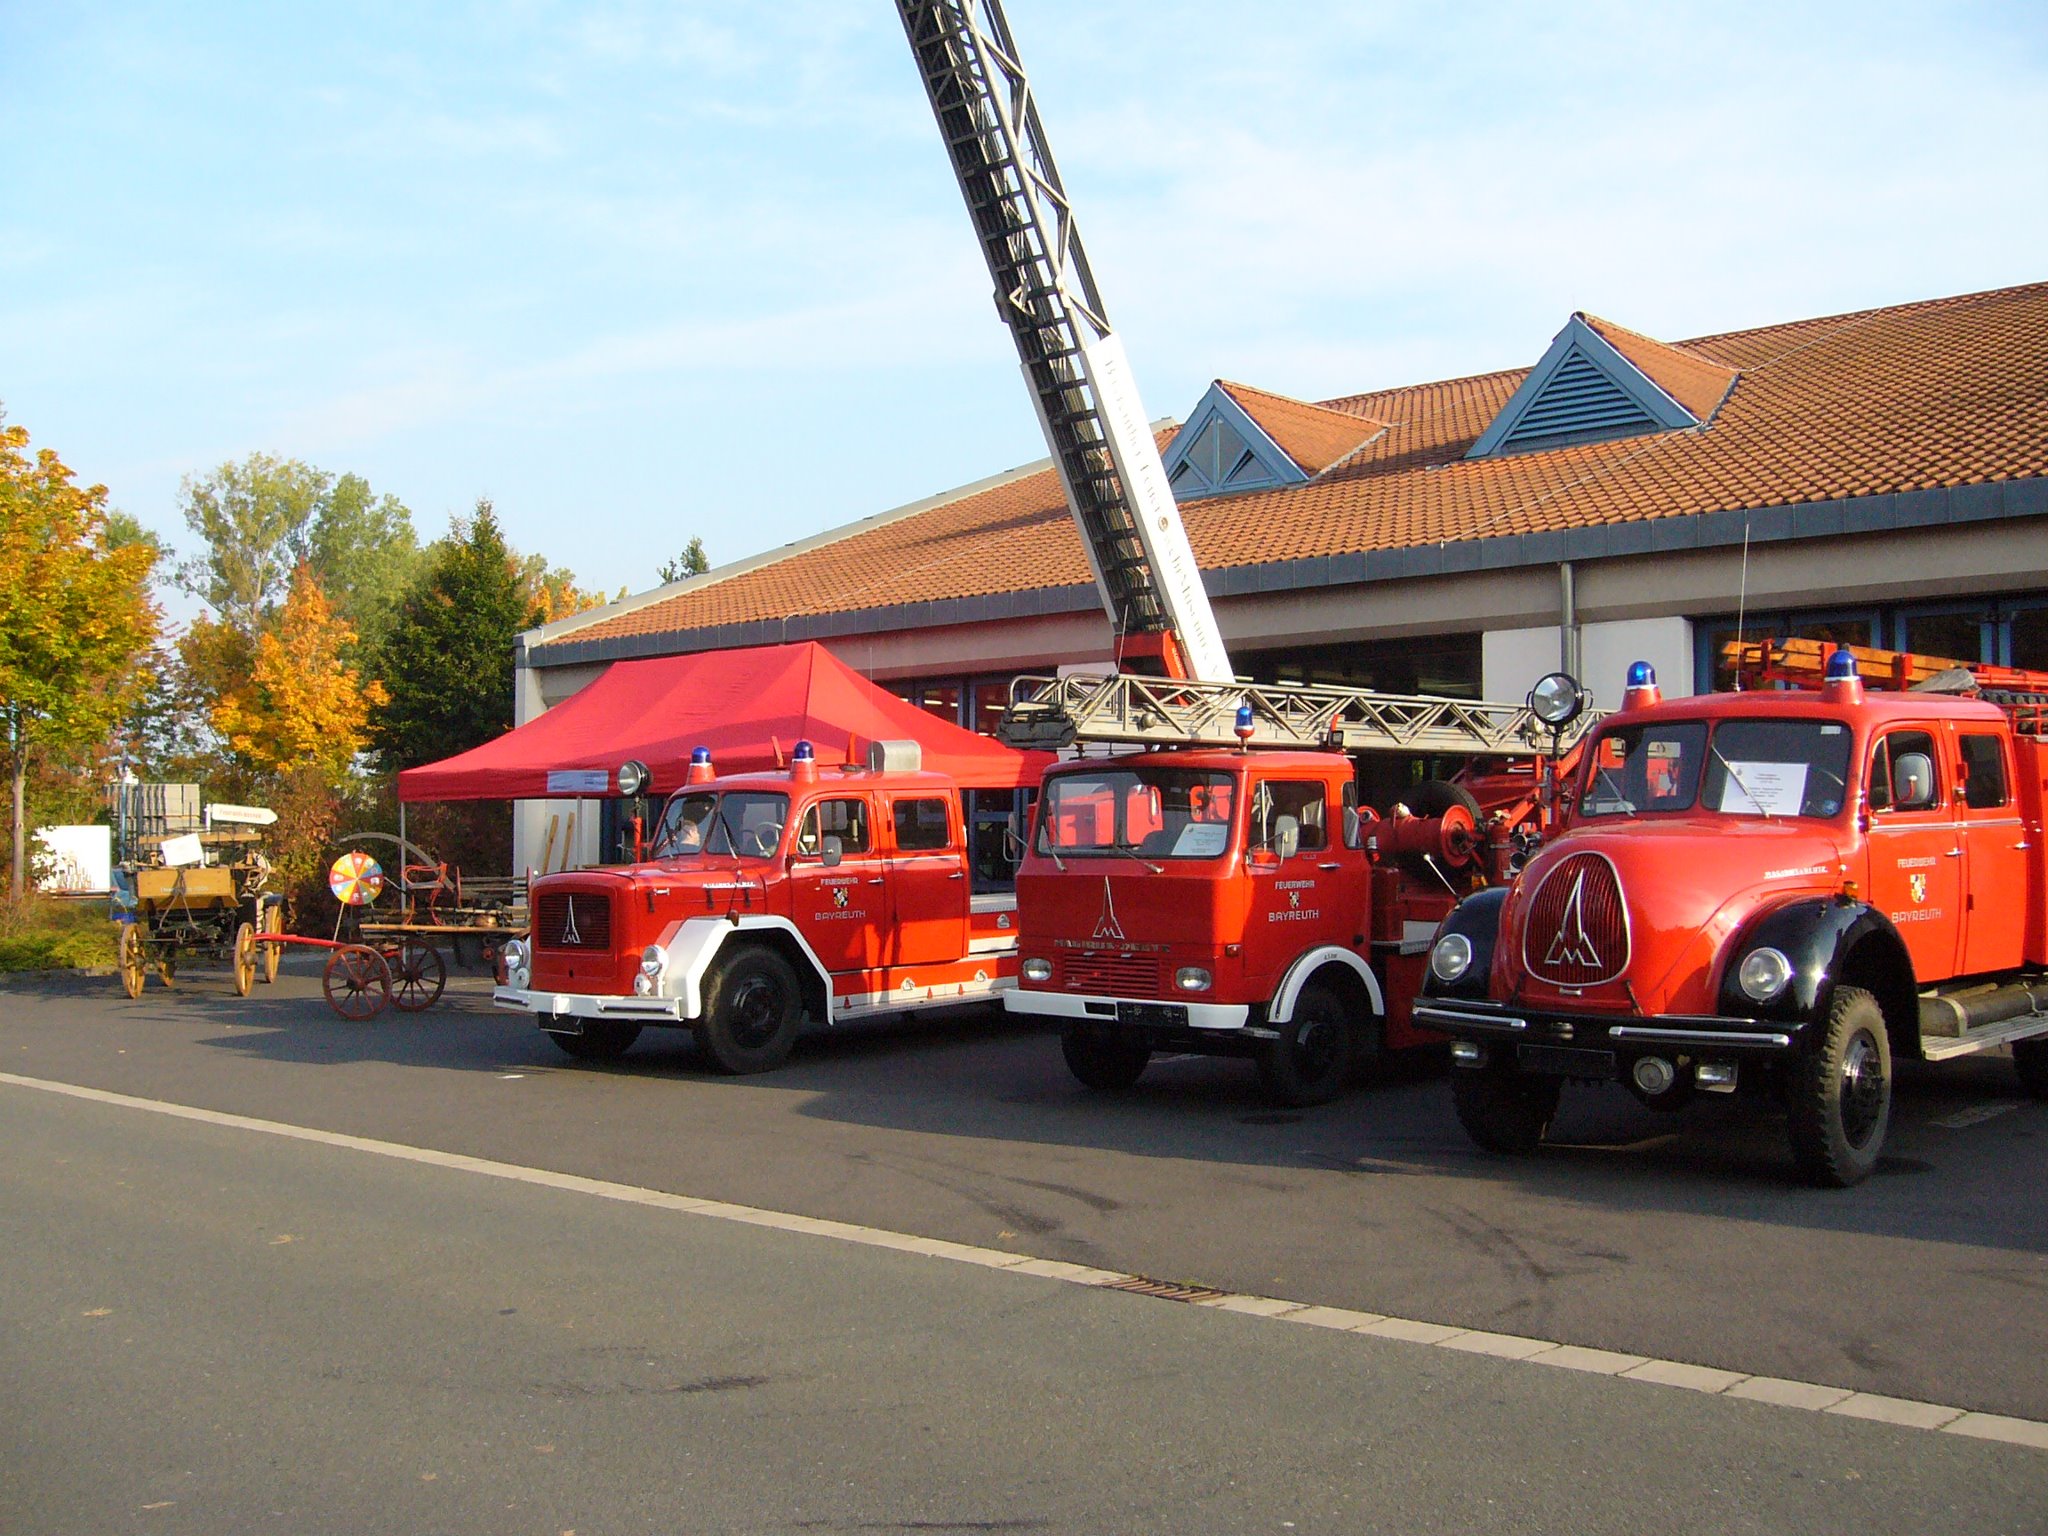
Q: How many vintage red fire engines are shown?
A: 3